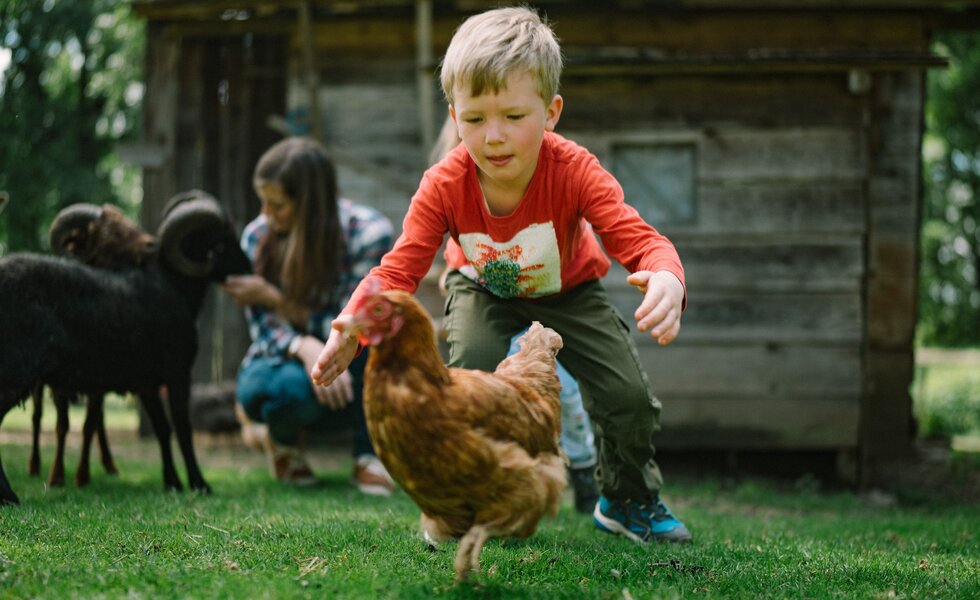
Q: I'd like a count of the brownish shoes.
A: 2